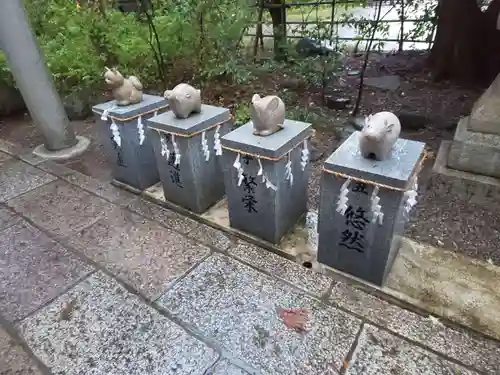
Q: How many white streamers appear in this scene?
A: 15